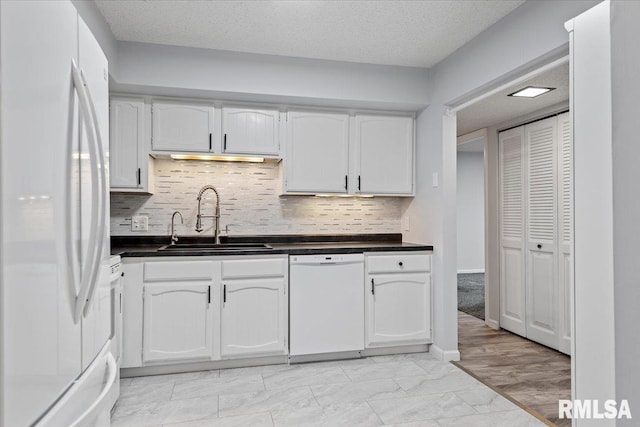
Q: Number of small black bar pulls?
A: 8